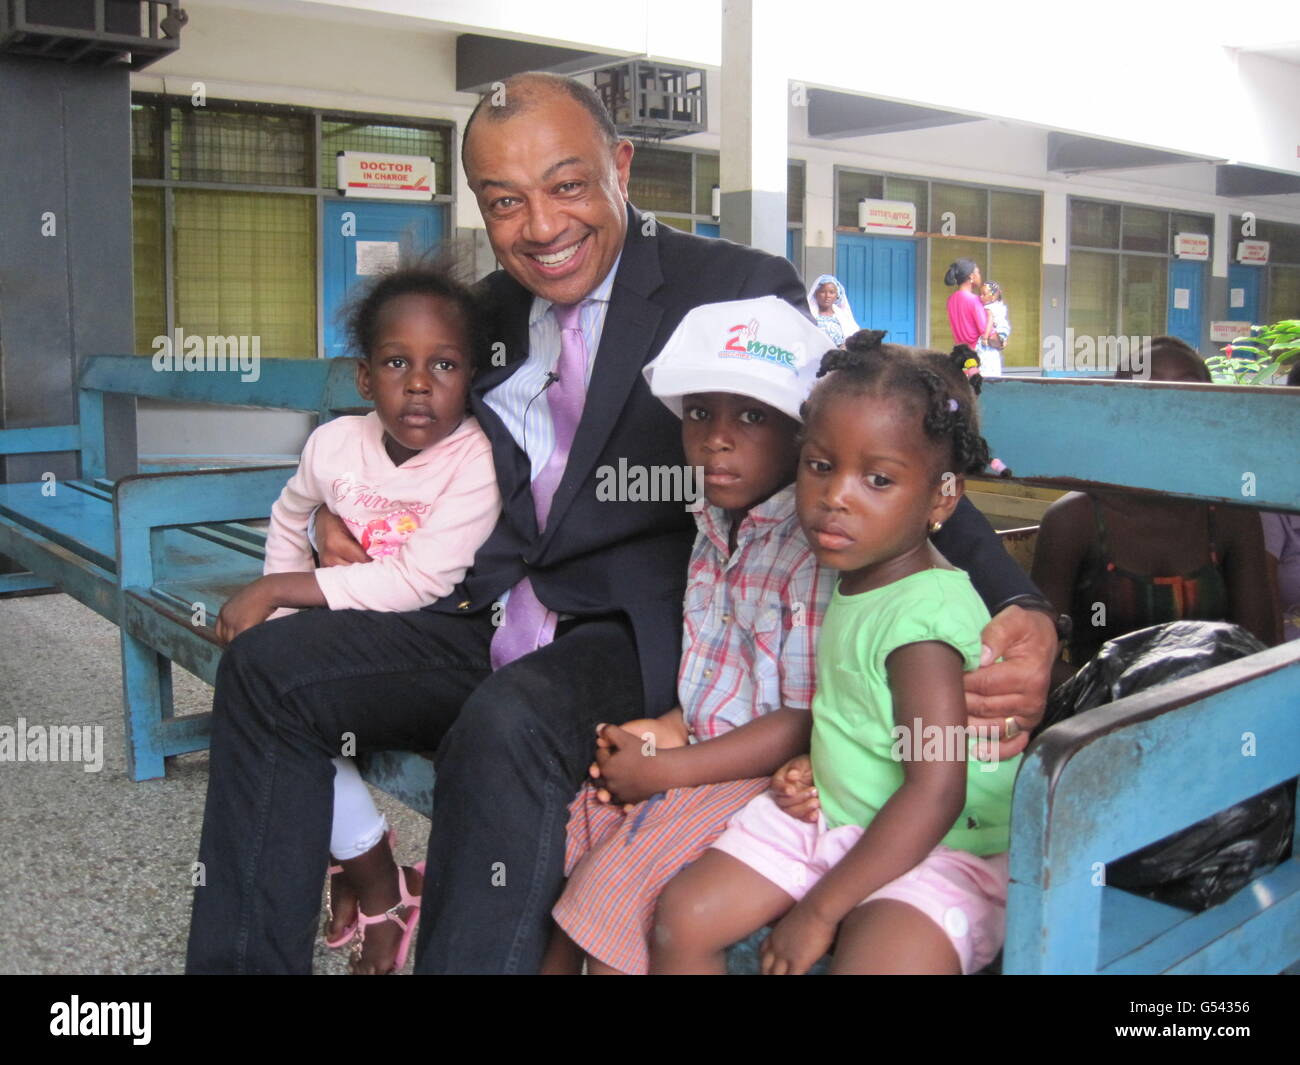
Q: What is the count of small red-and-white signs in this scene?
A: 5